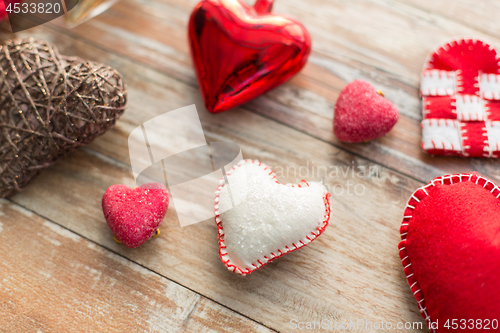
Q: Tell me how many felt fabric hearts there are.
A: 3